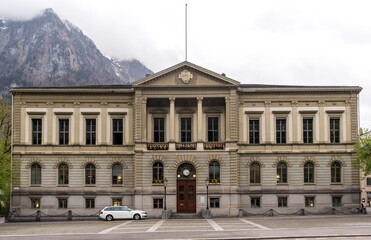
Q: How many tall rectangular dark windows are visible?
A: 11